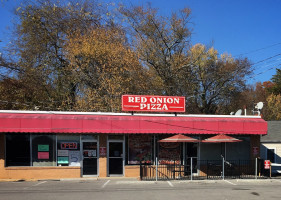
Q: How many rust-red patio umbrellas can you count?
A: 2